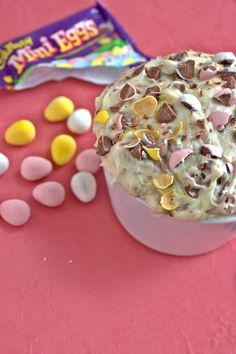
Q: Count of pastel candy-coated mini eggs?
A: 10